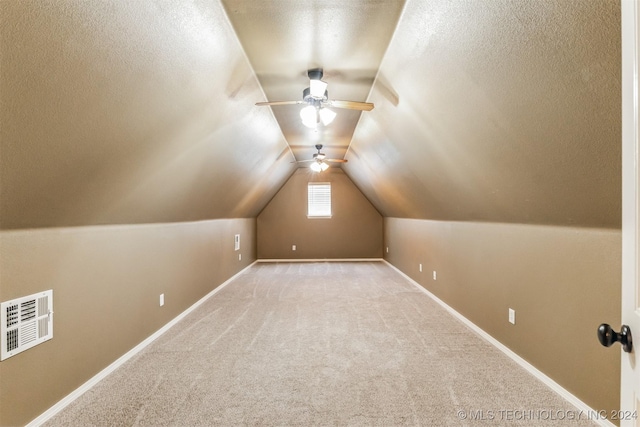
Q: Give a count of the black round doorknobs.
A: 1